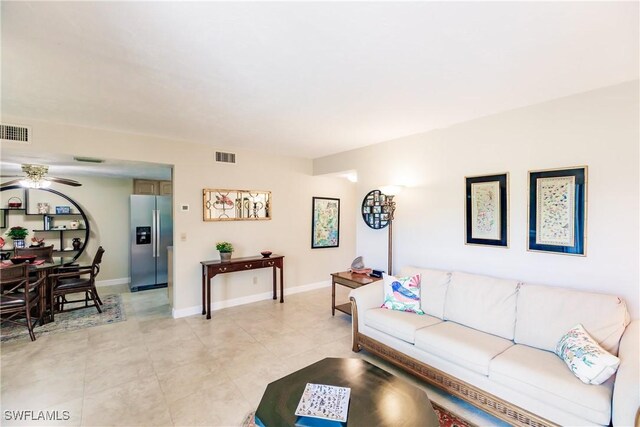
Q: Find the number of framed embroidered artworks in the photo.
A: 2